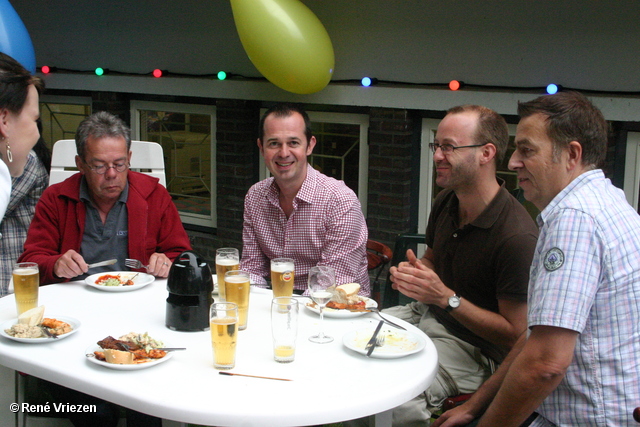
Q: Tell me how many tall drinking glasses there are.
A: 6